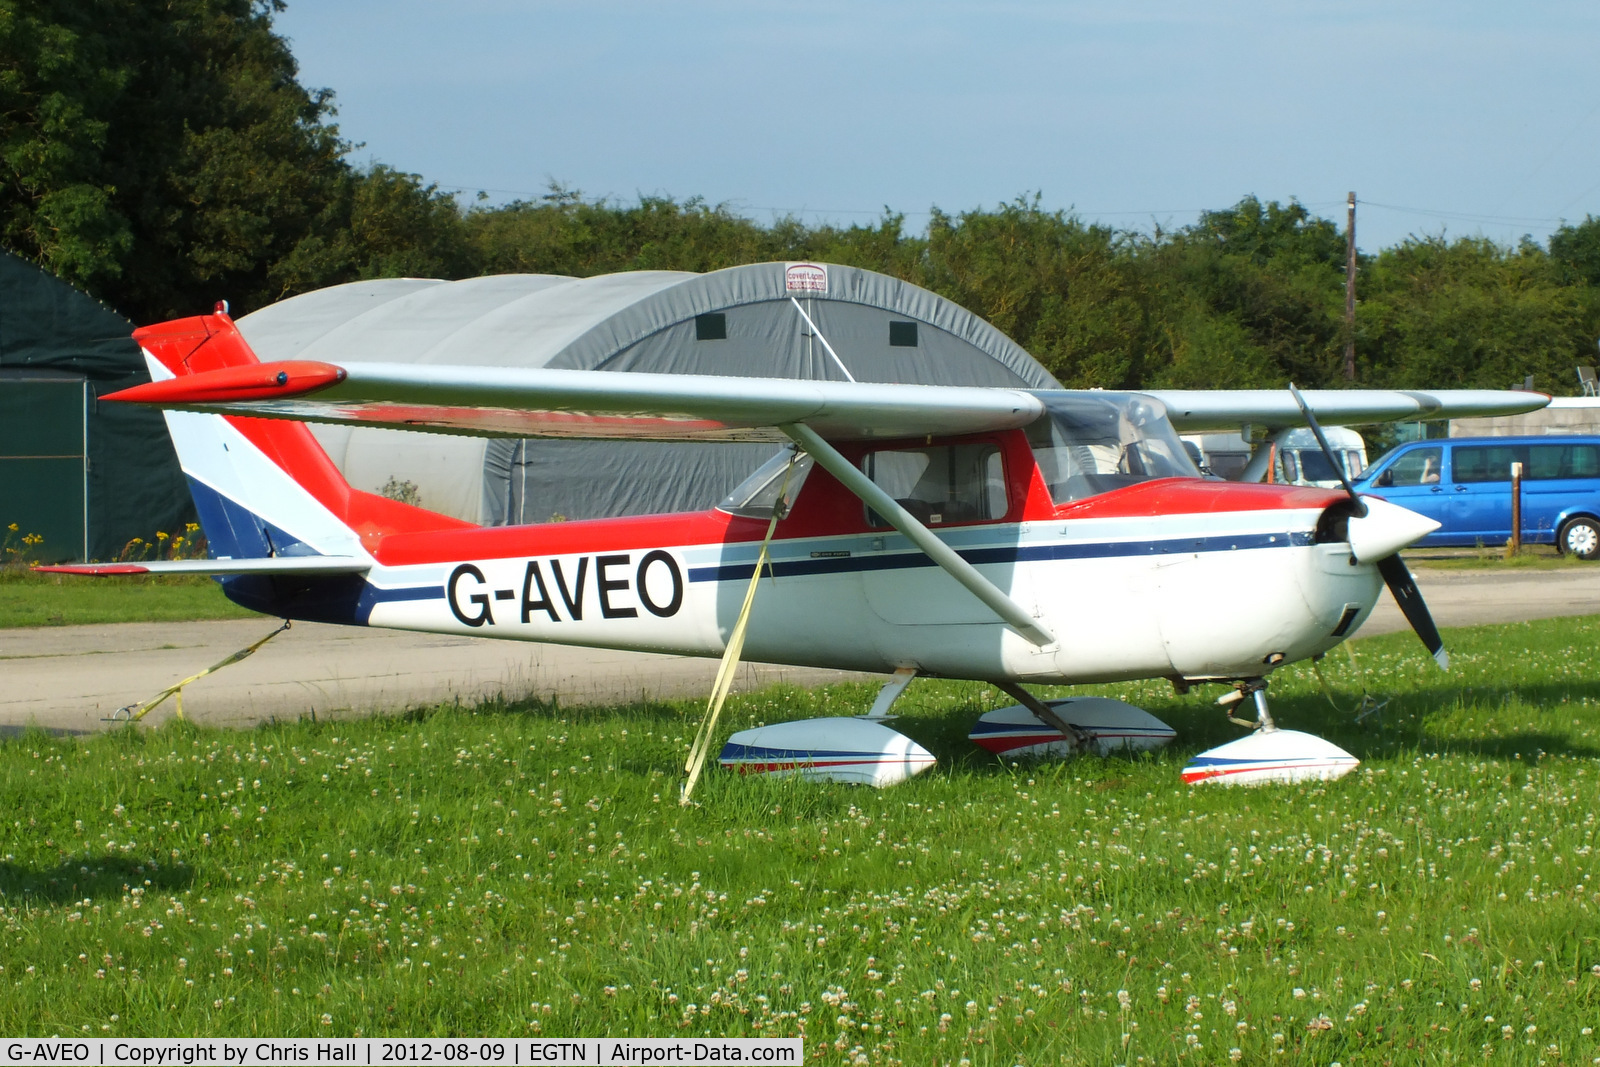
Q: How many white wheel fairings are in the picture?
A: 3